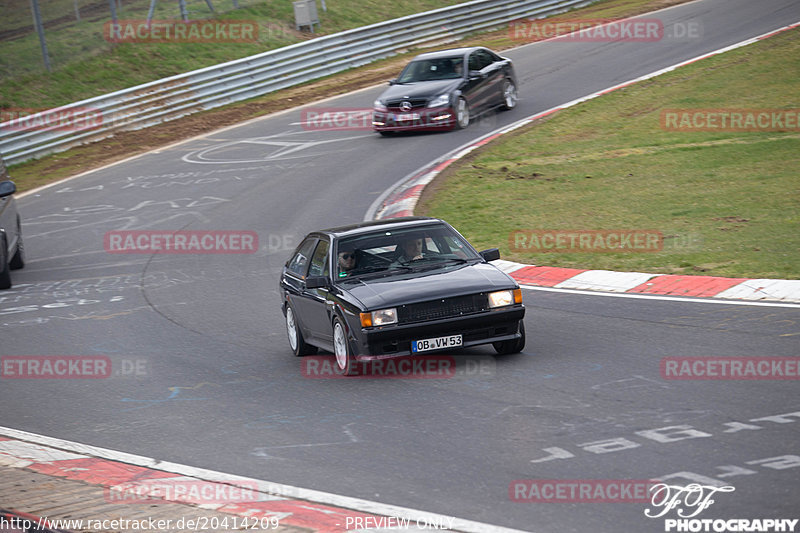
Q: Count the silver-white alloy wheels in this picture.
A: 4